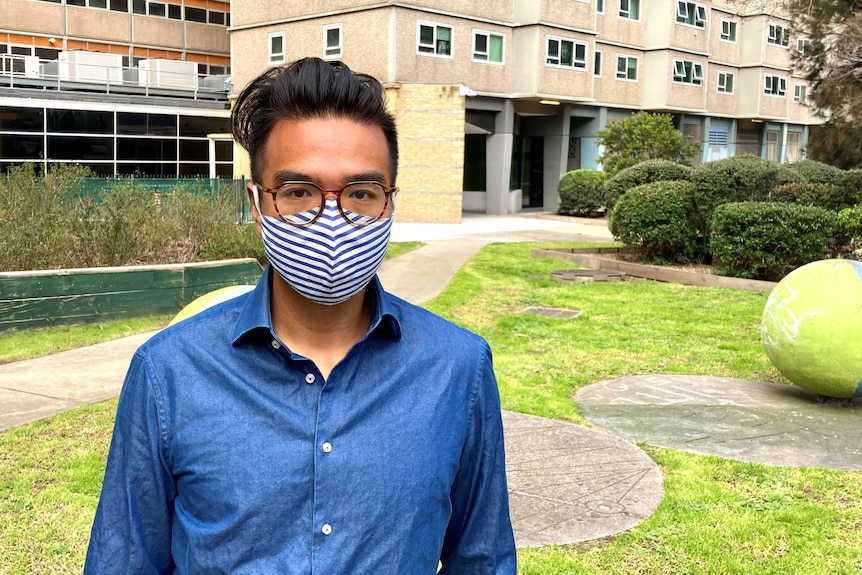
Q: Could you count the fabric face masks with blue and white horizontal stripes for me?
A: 1